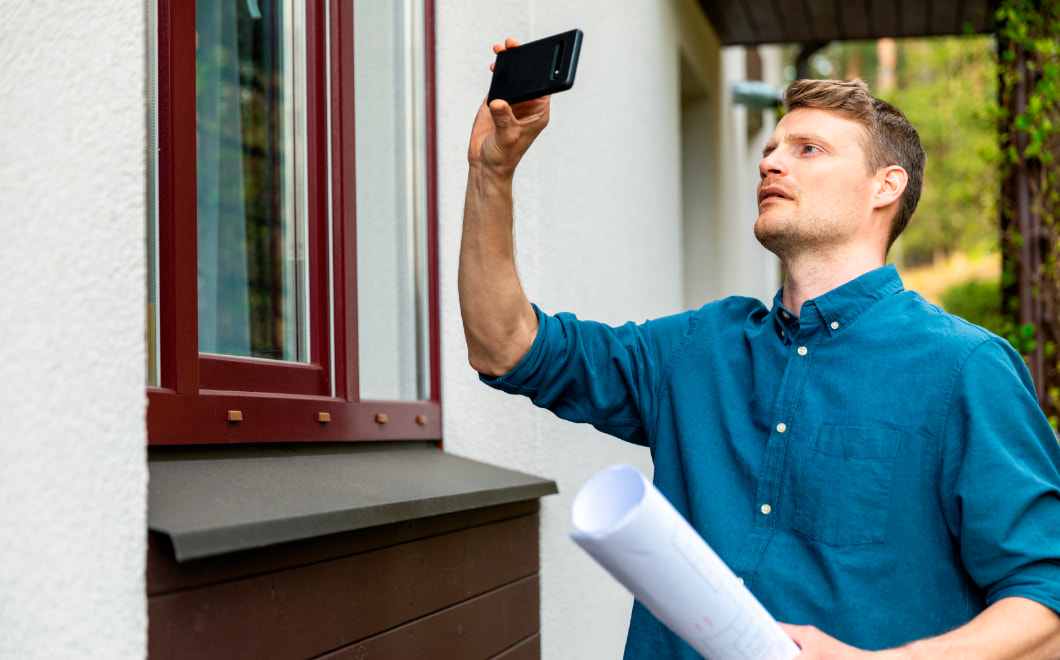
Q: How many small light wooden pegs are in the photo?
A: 4